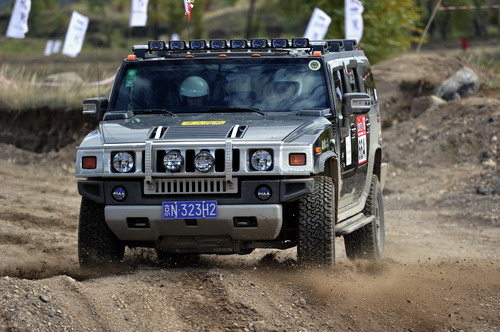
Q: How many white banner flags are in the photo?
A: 7